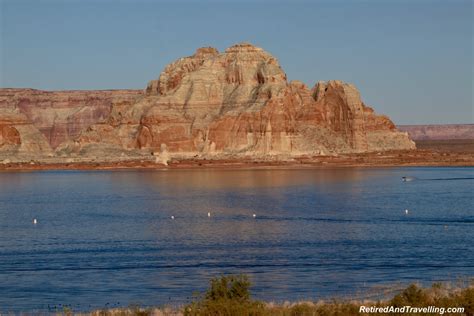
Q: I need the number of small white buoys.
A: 5